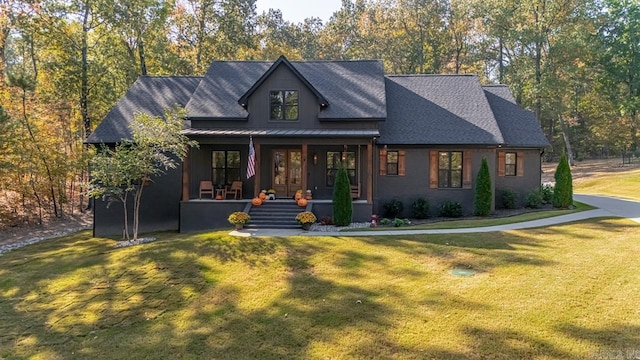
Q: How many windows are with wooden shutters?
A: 3